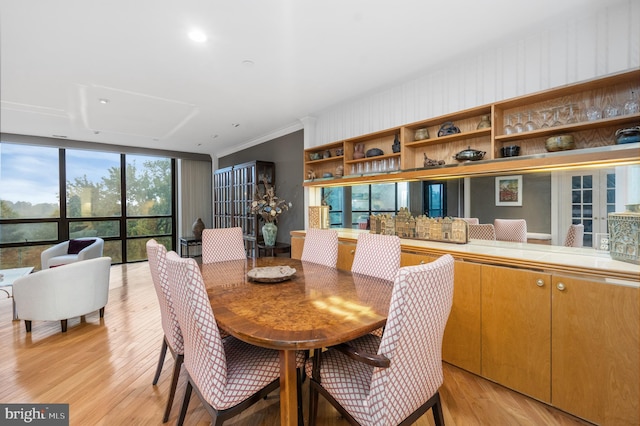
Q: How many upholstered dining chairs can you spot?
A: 6